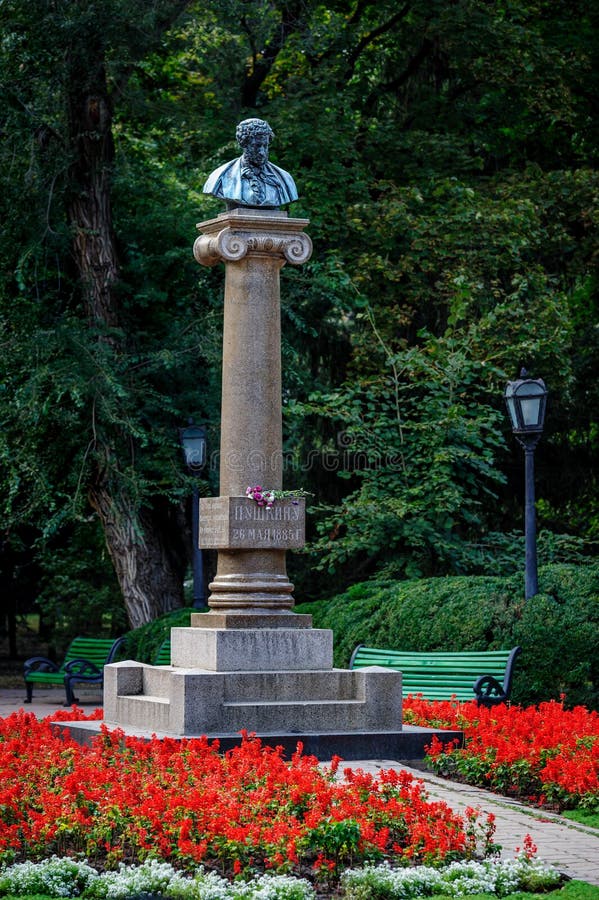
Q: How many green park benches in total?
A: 3